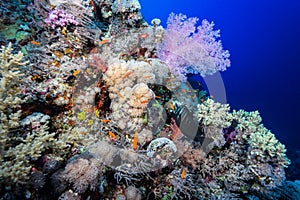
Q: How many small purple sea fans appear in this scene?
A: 1